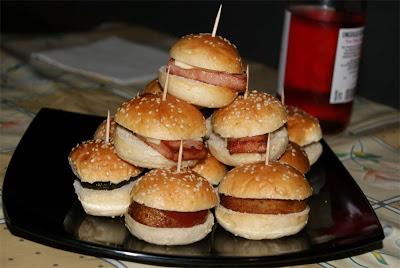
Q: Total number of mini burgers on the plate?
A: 11